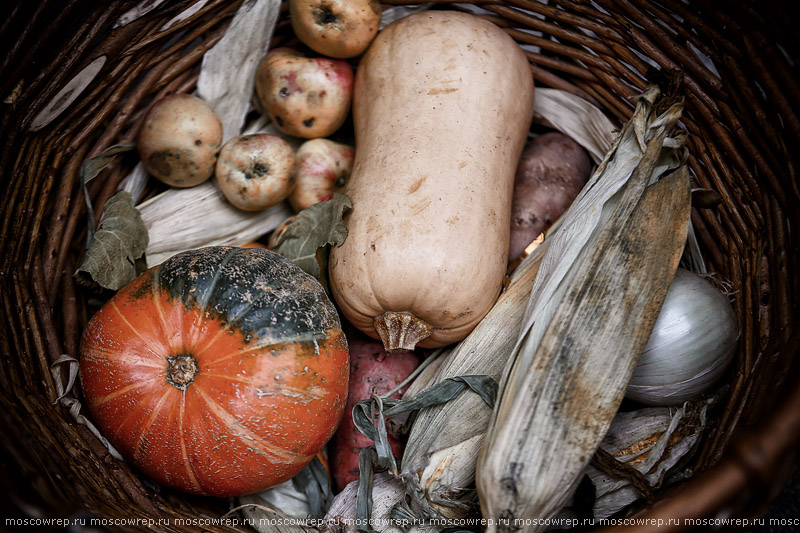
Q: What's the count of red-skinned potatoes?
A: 2